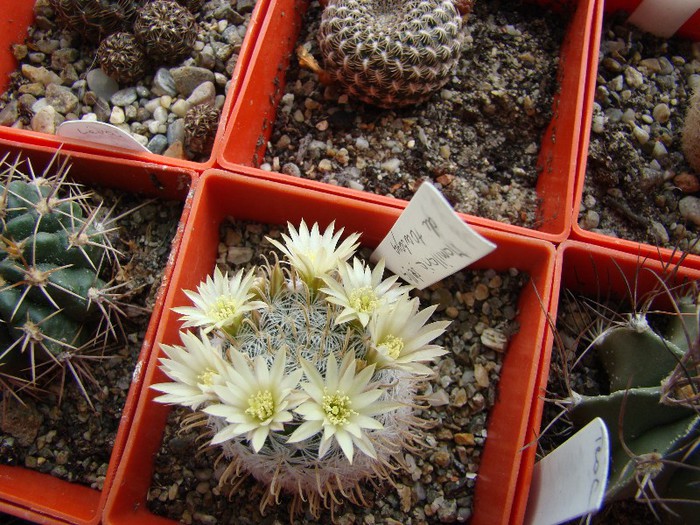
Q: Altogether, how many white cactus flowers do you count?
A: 7